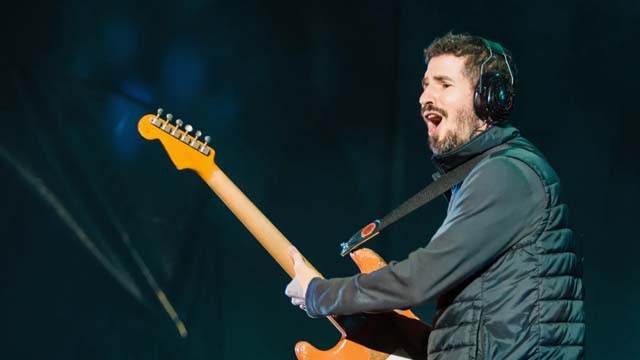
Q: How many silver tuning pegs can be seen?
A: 6